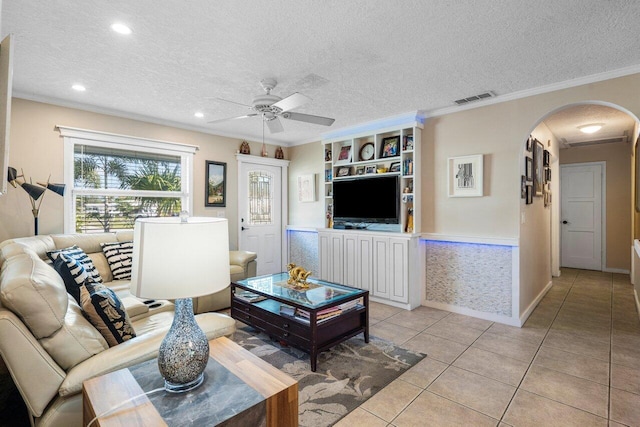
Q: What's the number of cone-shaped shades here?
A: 3